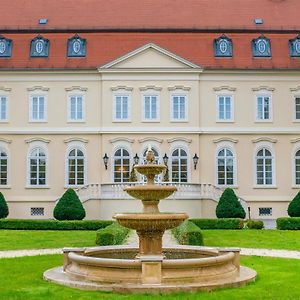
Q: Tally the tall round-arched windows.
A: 9